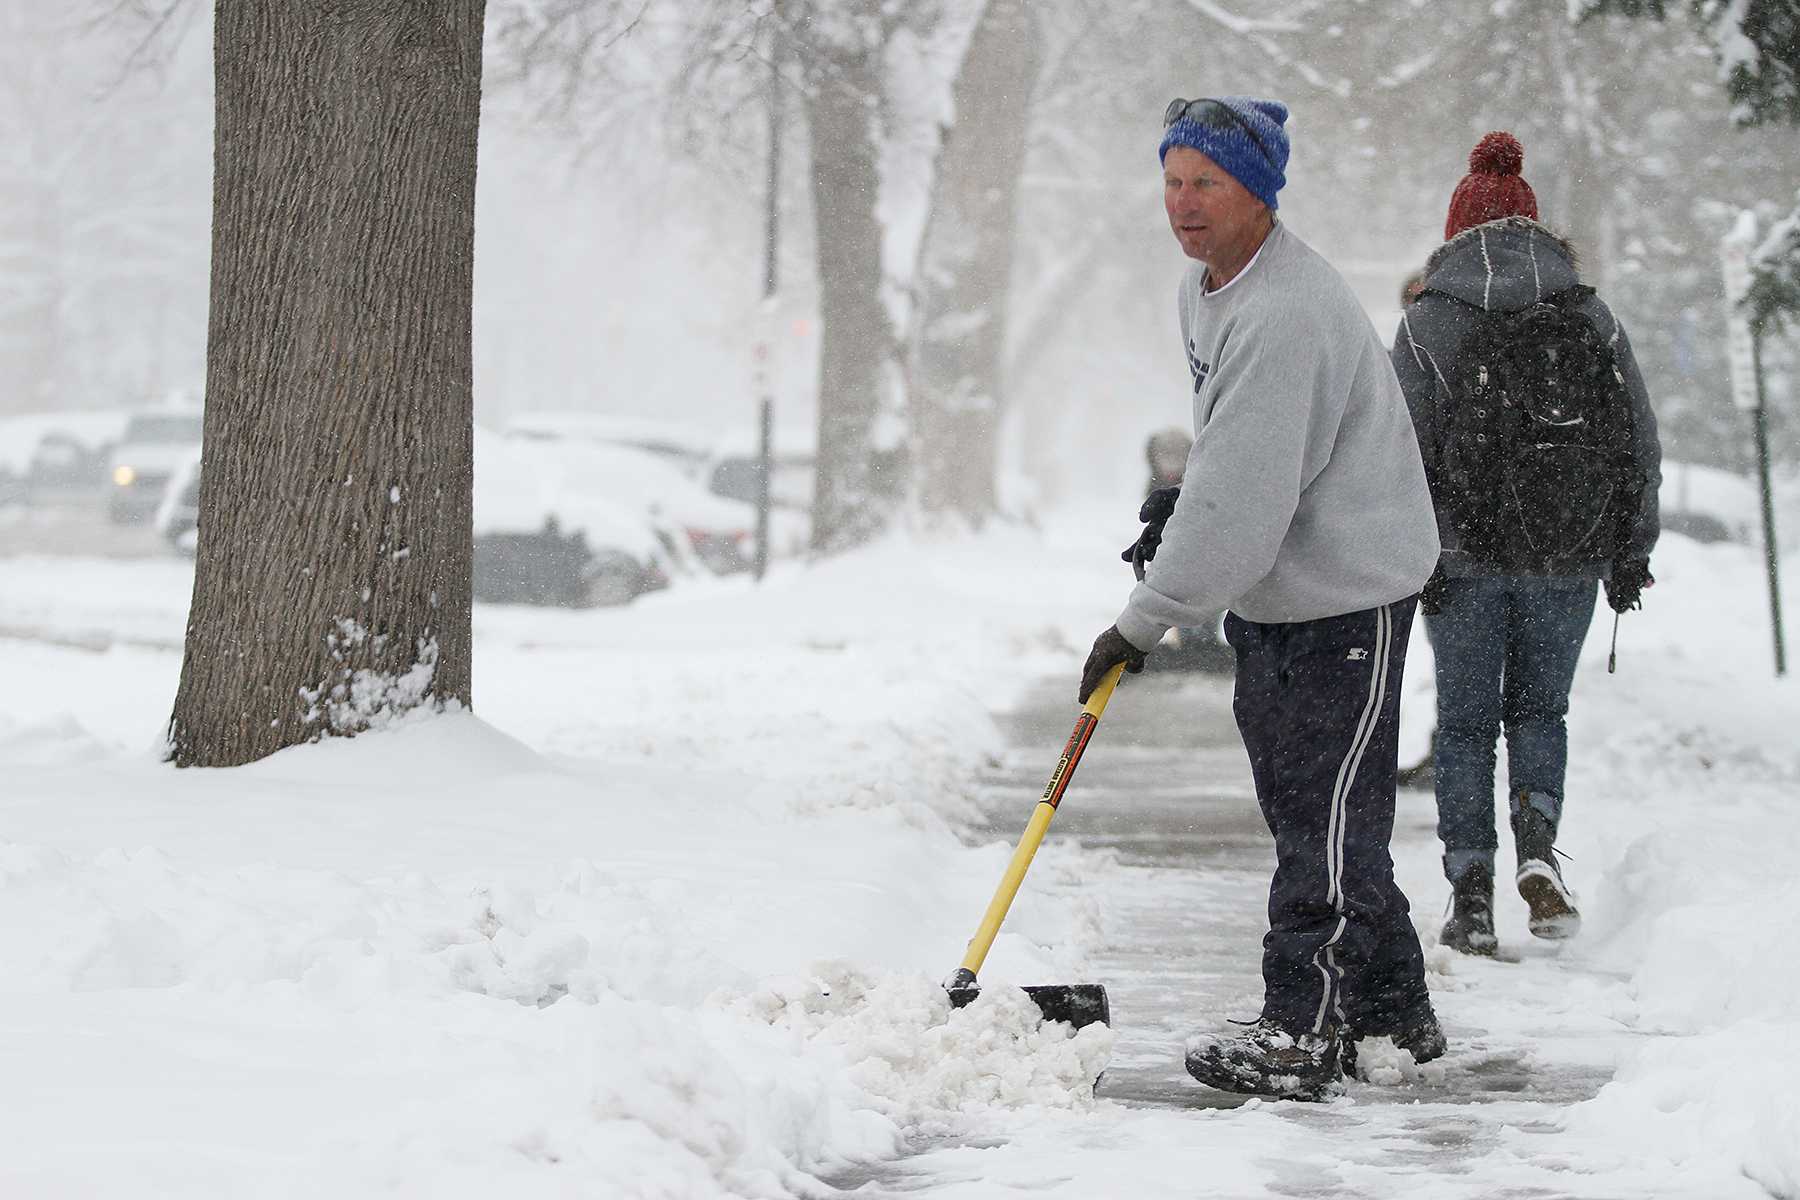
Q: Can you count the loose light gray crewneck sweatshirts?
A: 1